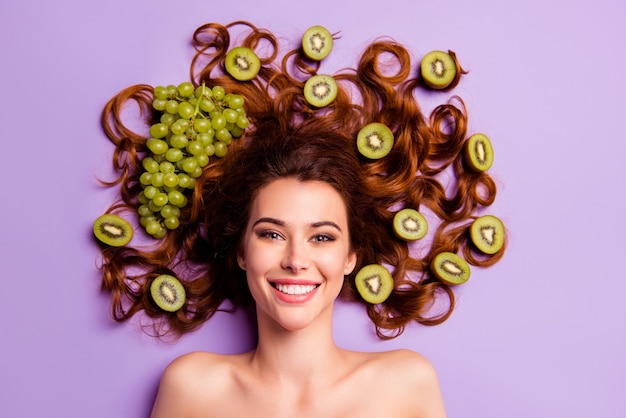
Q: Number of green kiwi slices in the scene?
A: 12